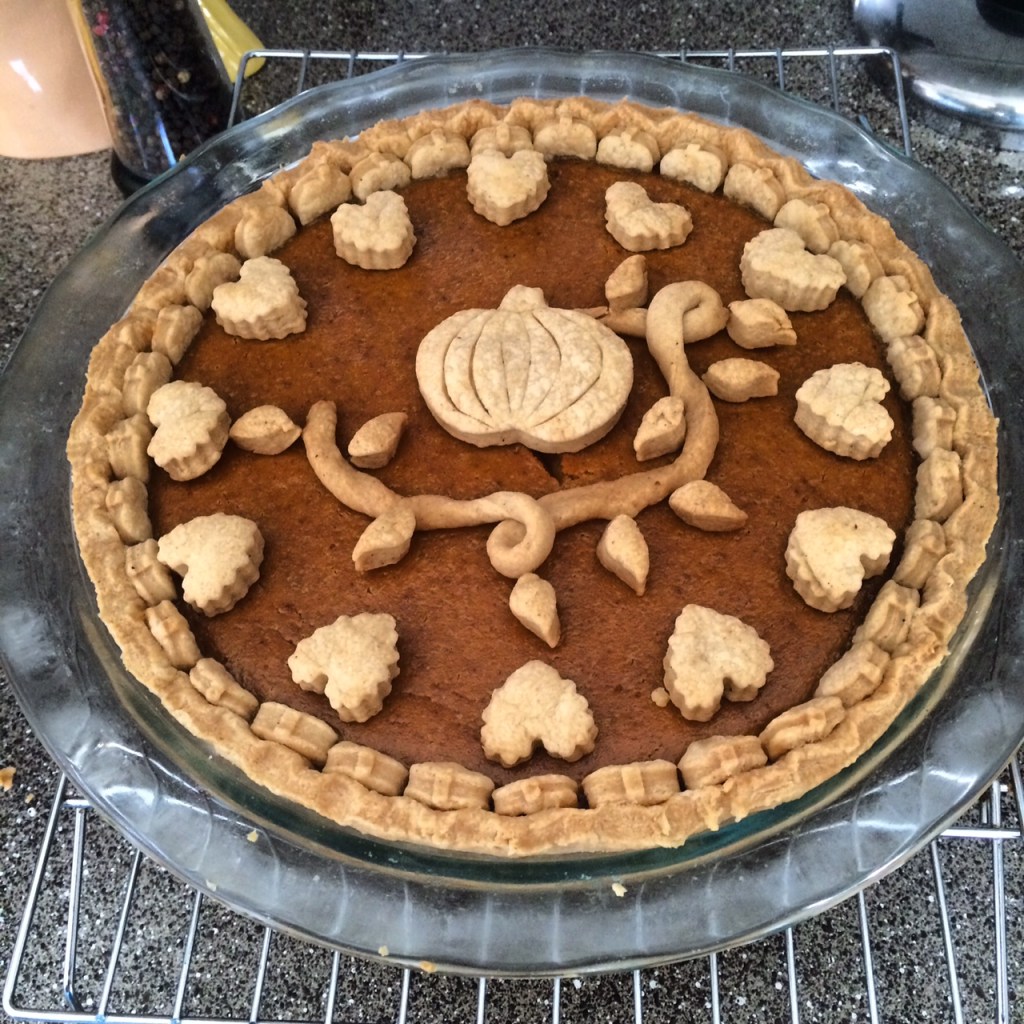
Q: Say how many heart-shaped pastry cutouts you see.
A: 12